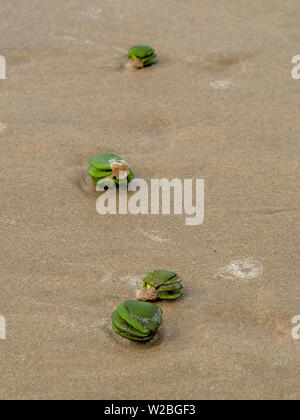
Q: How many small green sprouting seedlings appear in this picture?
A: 4